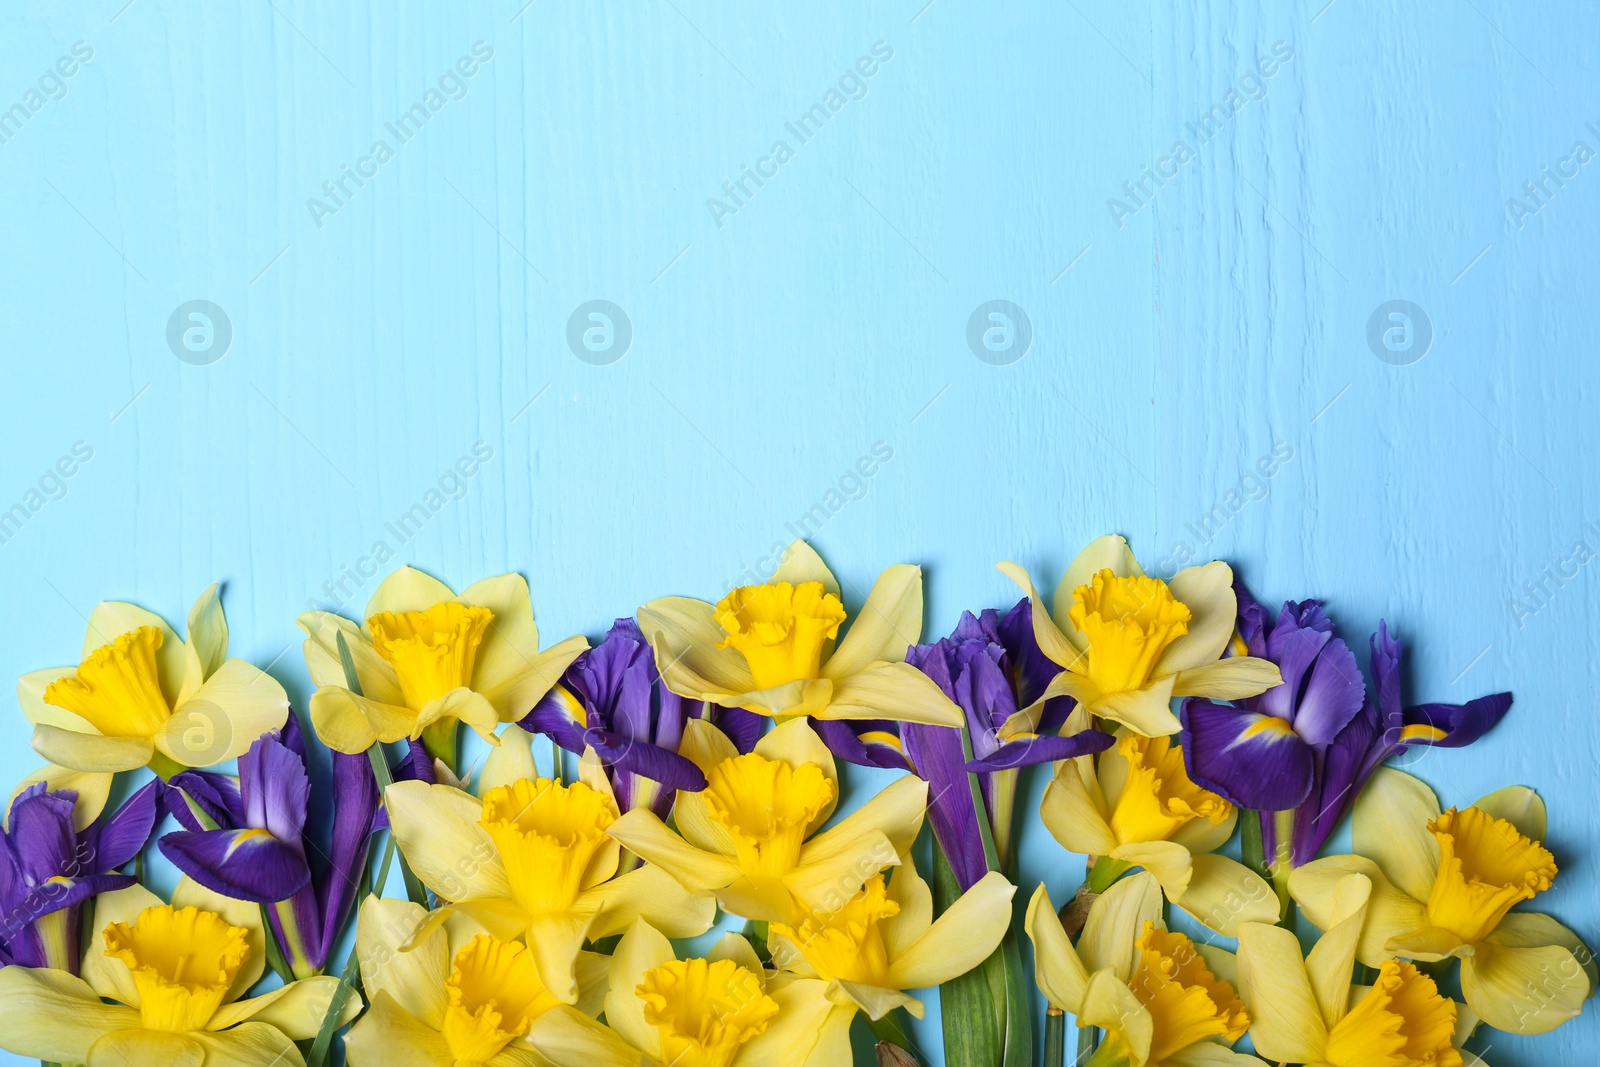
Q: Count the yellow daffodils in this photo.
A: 14